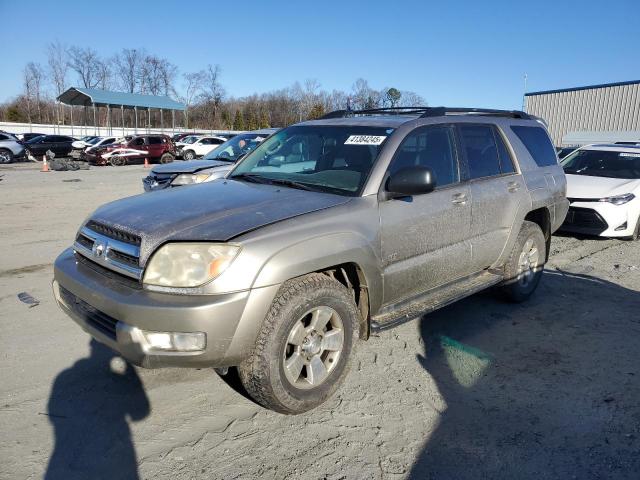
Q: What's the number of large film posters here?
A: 0